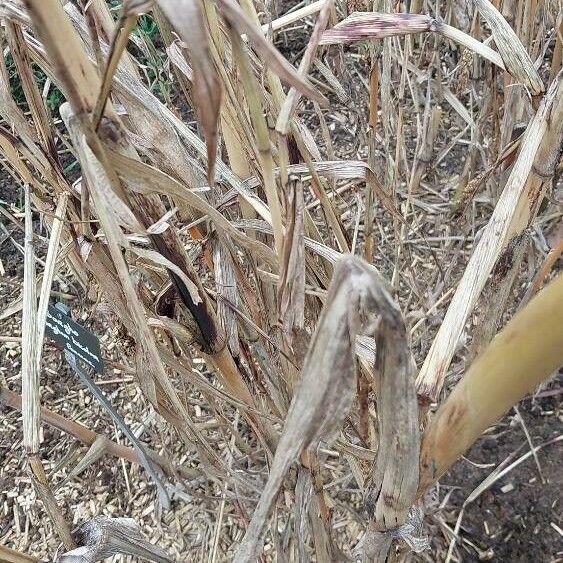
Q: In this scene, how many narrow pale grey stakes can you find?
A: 1